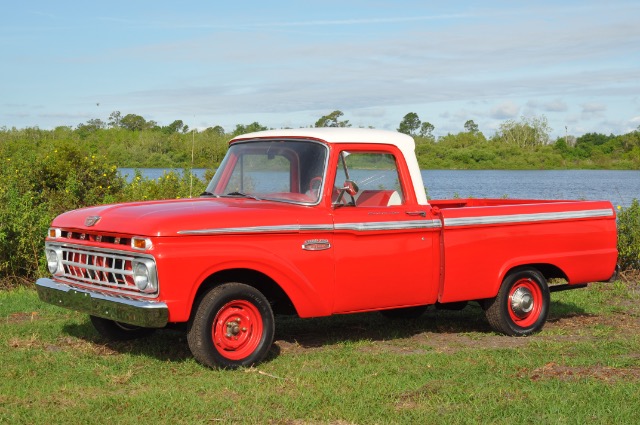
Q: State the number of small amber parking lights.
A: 2